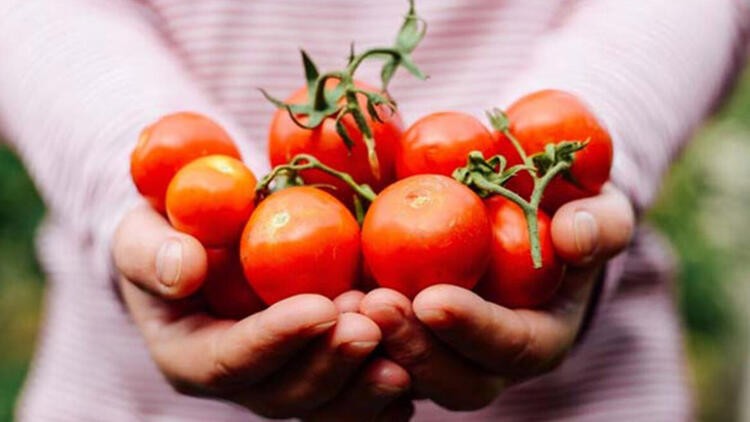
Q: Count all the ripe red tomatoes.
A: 9